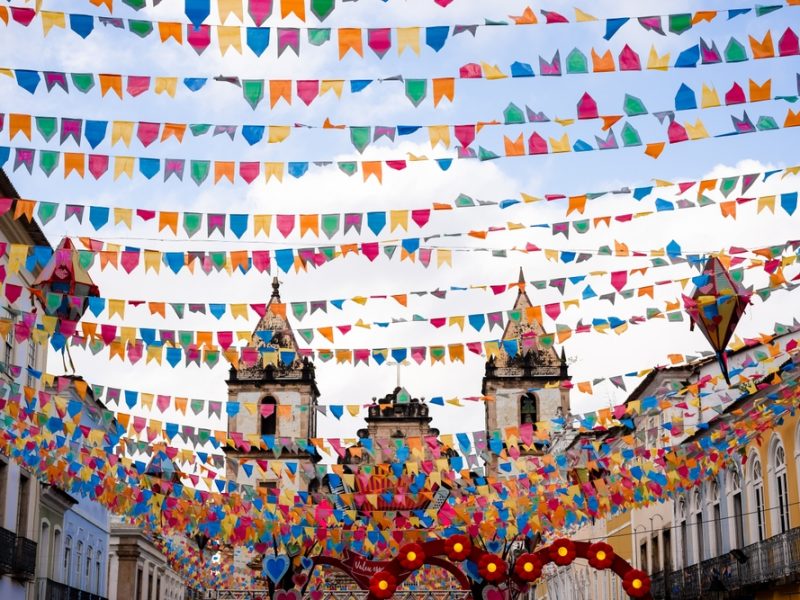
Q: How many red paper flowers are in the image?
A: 8